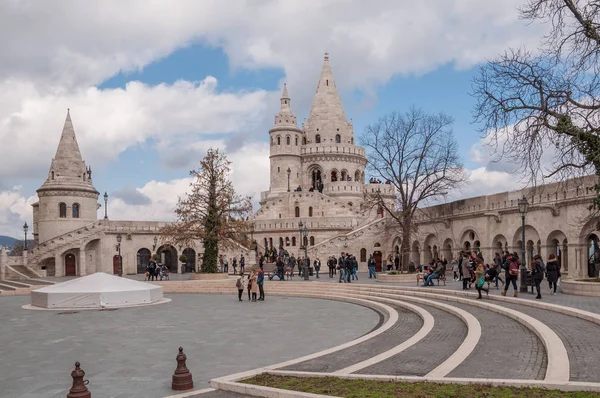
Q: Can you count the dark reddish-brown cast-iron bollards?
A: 2